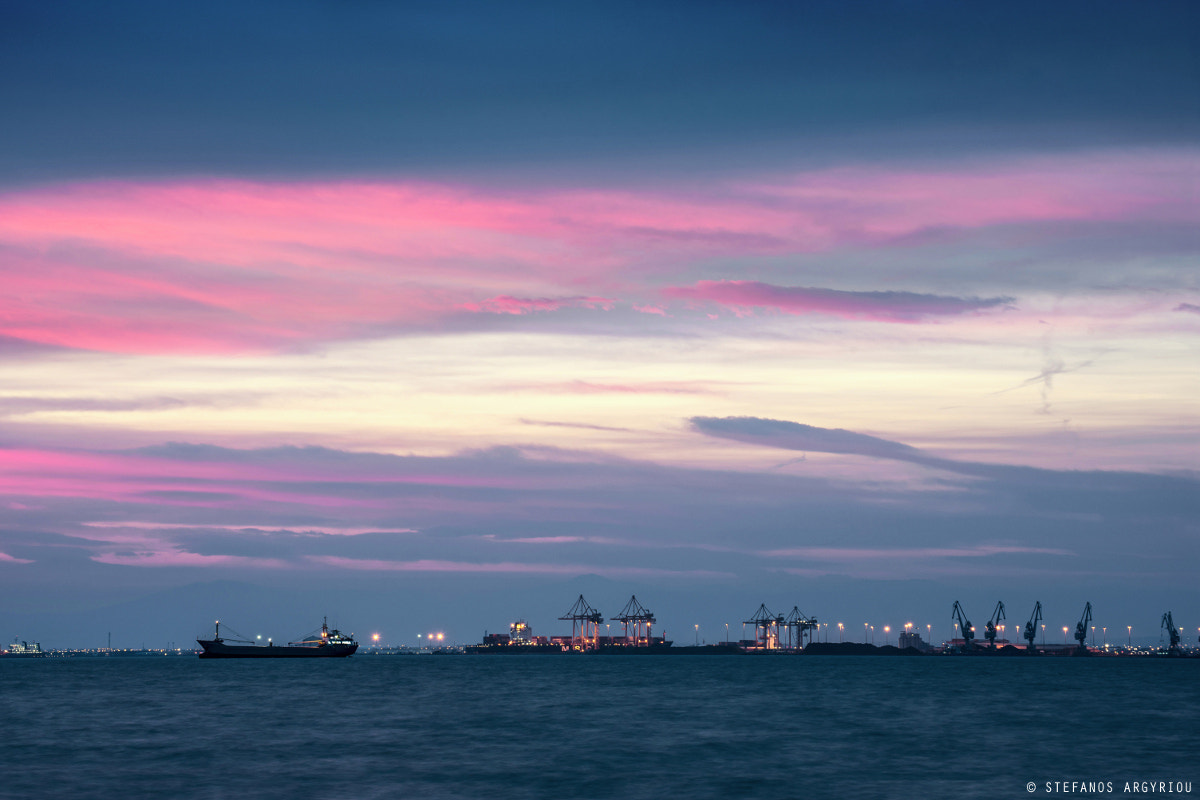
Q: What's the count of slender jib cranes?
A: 5